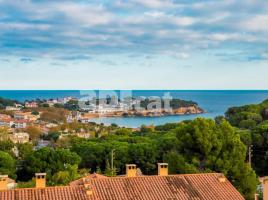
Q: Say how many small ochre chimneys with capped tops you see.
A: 4